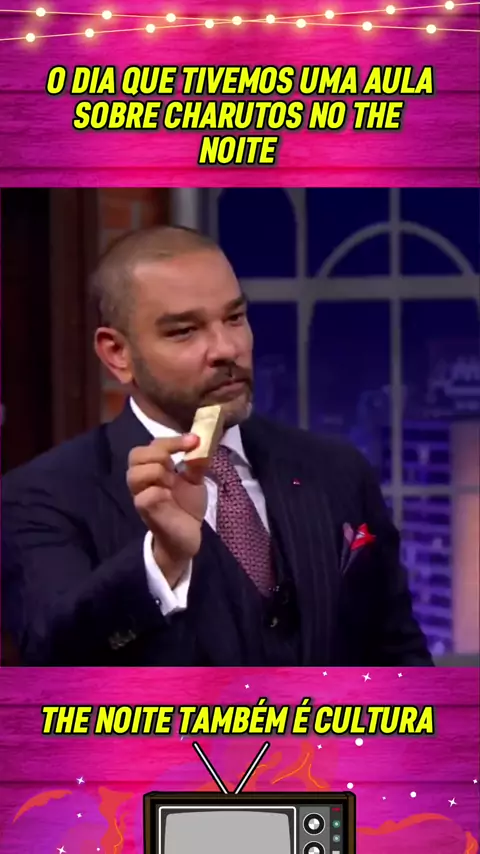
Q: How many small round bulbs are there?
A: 15